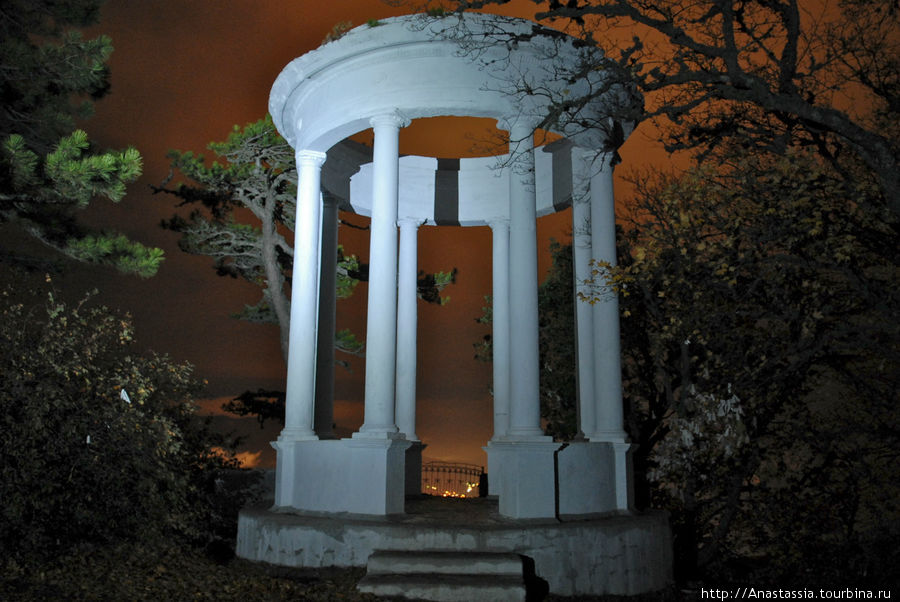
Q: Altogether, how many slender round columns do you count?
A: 8